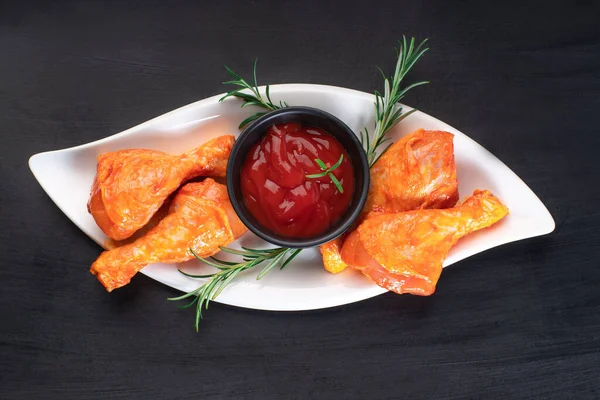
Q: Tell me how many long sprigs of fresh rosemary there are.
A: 3